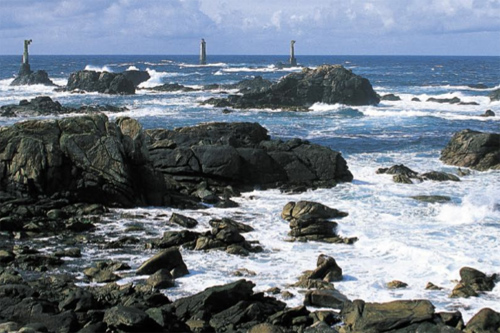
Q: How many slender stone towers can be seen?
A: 3